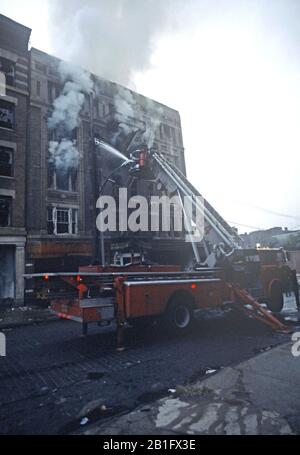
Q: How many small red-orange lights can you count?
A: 3